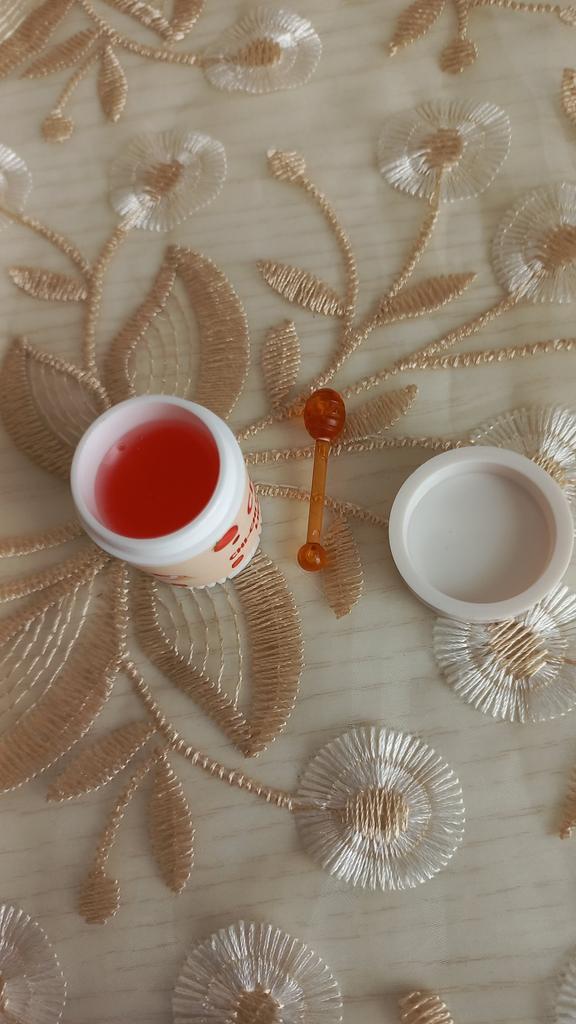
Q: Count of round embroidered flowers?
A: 11